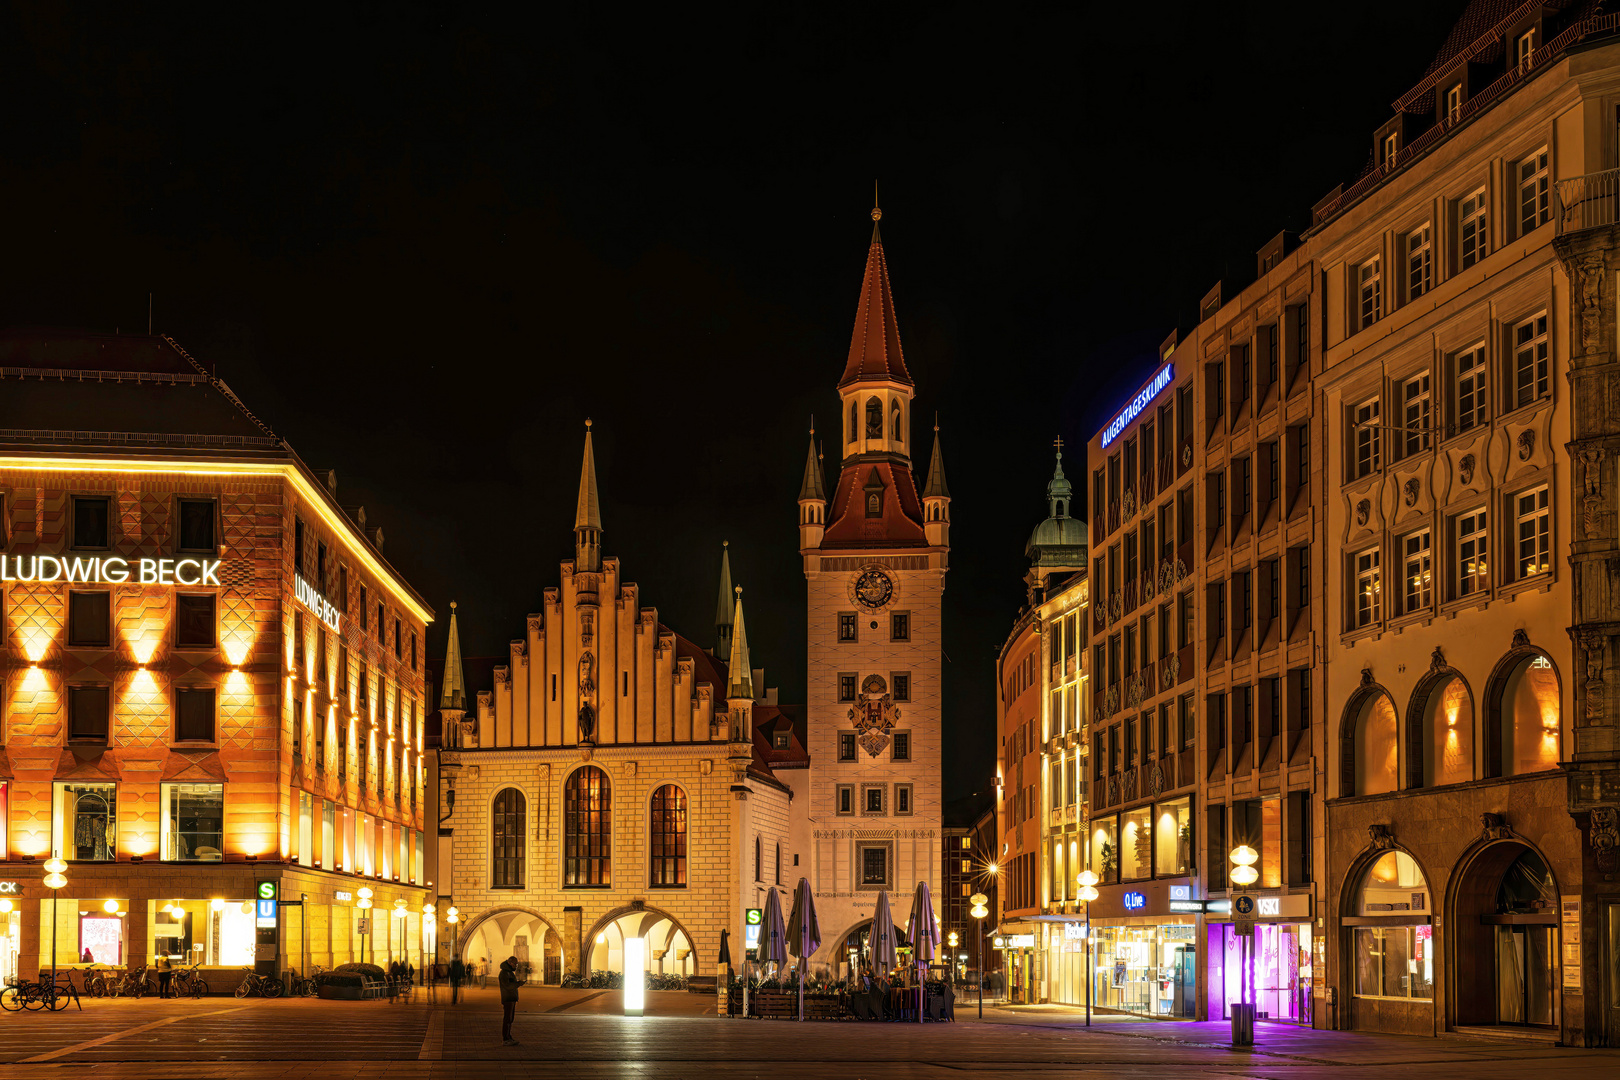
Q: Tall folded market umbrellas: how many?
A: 4